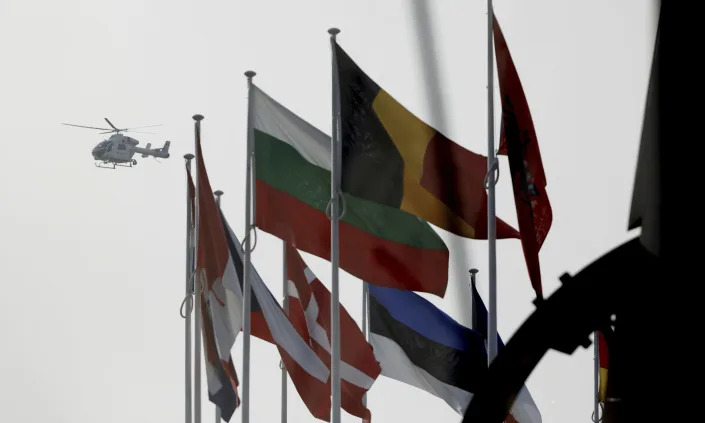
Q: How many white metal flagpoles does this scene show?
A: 10